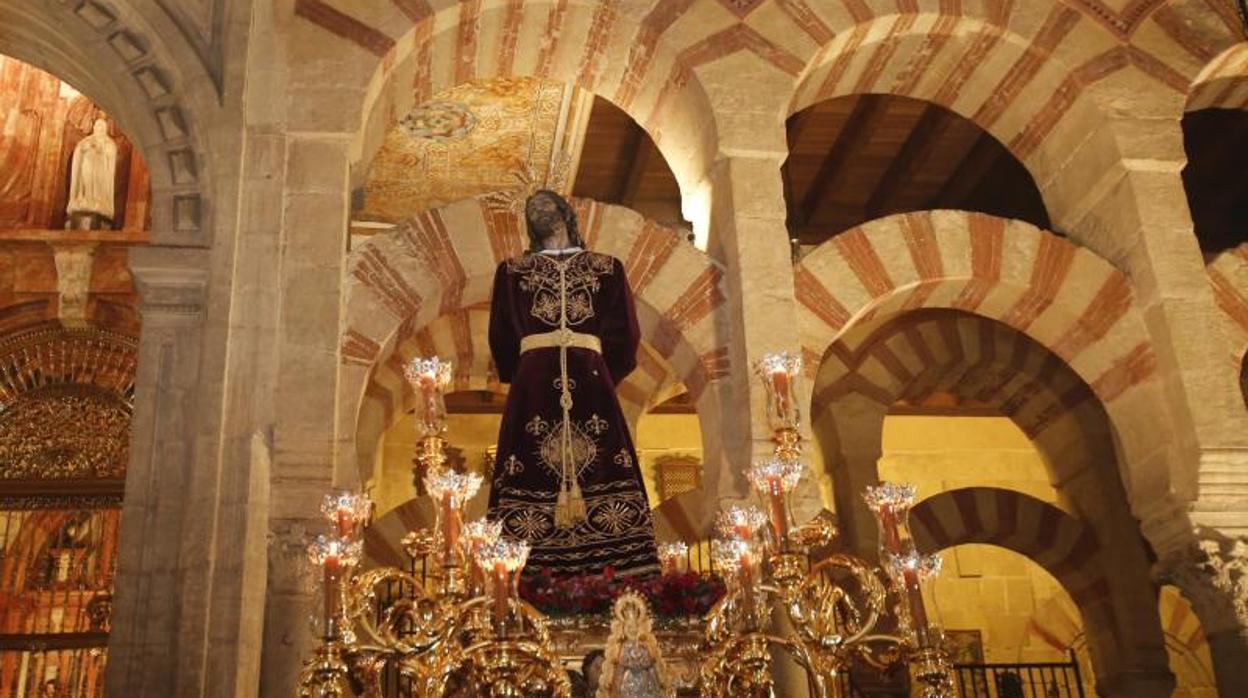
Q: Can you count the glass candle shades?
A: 13